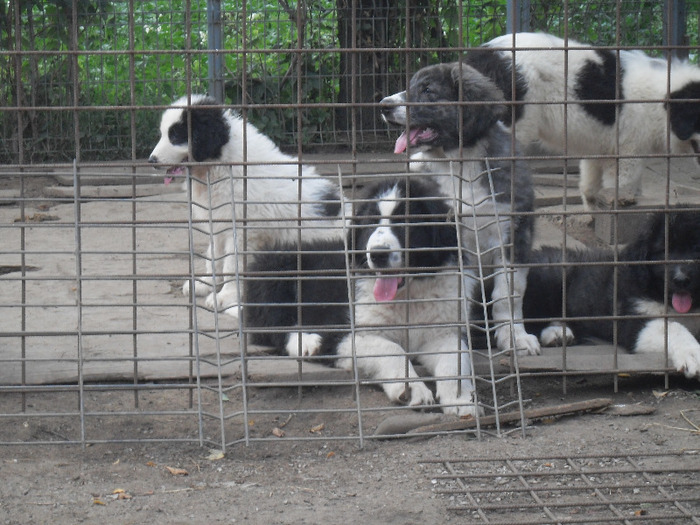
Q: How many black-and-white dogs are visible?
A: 5